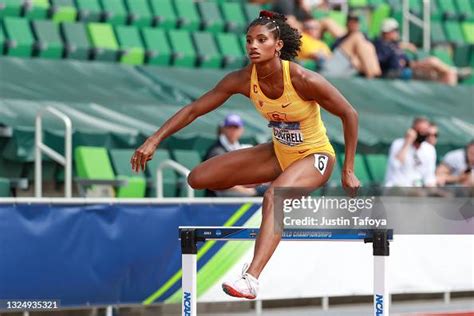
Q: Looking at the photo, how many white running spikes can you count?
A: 1